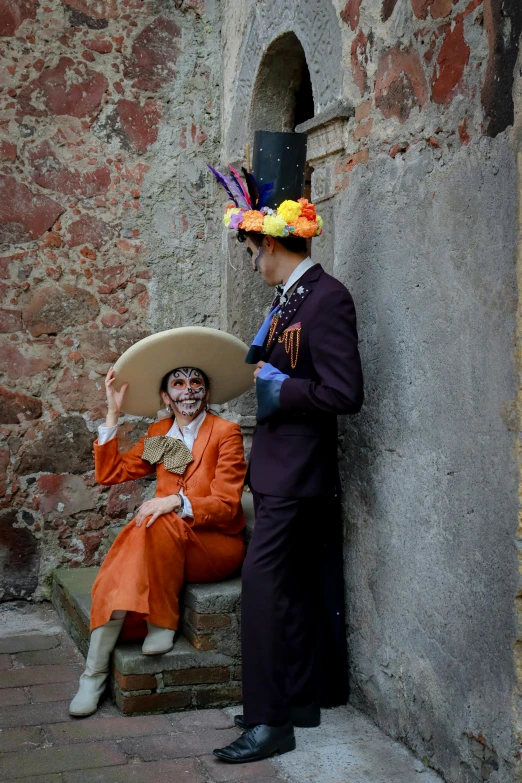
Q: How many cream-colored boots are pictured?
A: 2